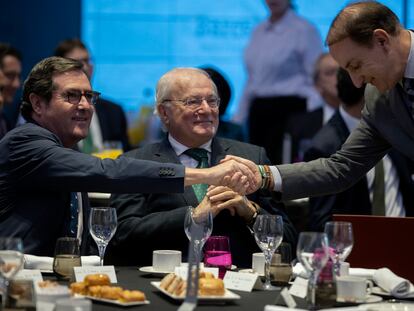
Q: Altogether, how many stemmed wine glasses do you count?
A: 6